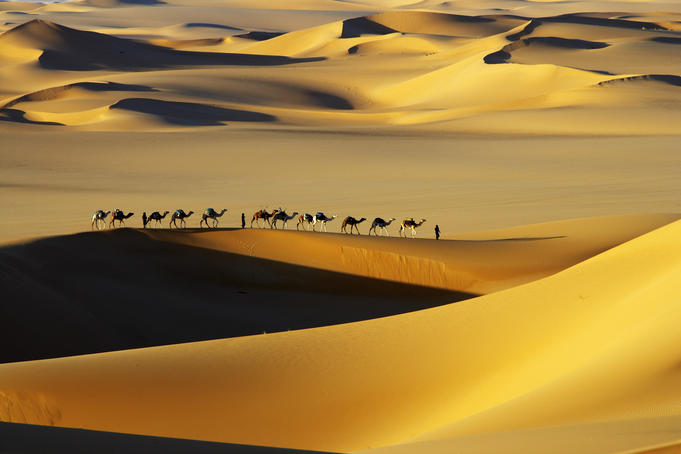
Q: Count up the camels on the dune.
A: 12